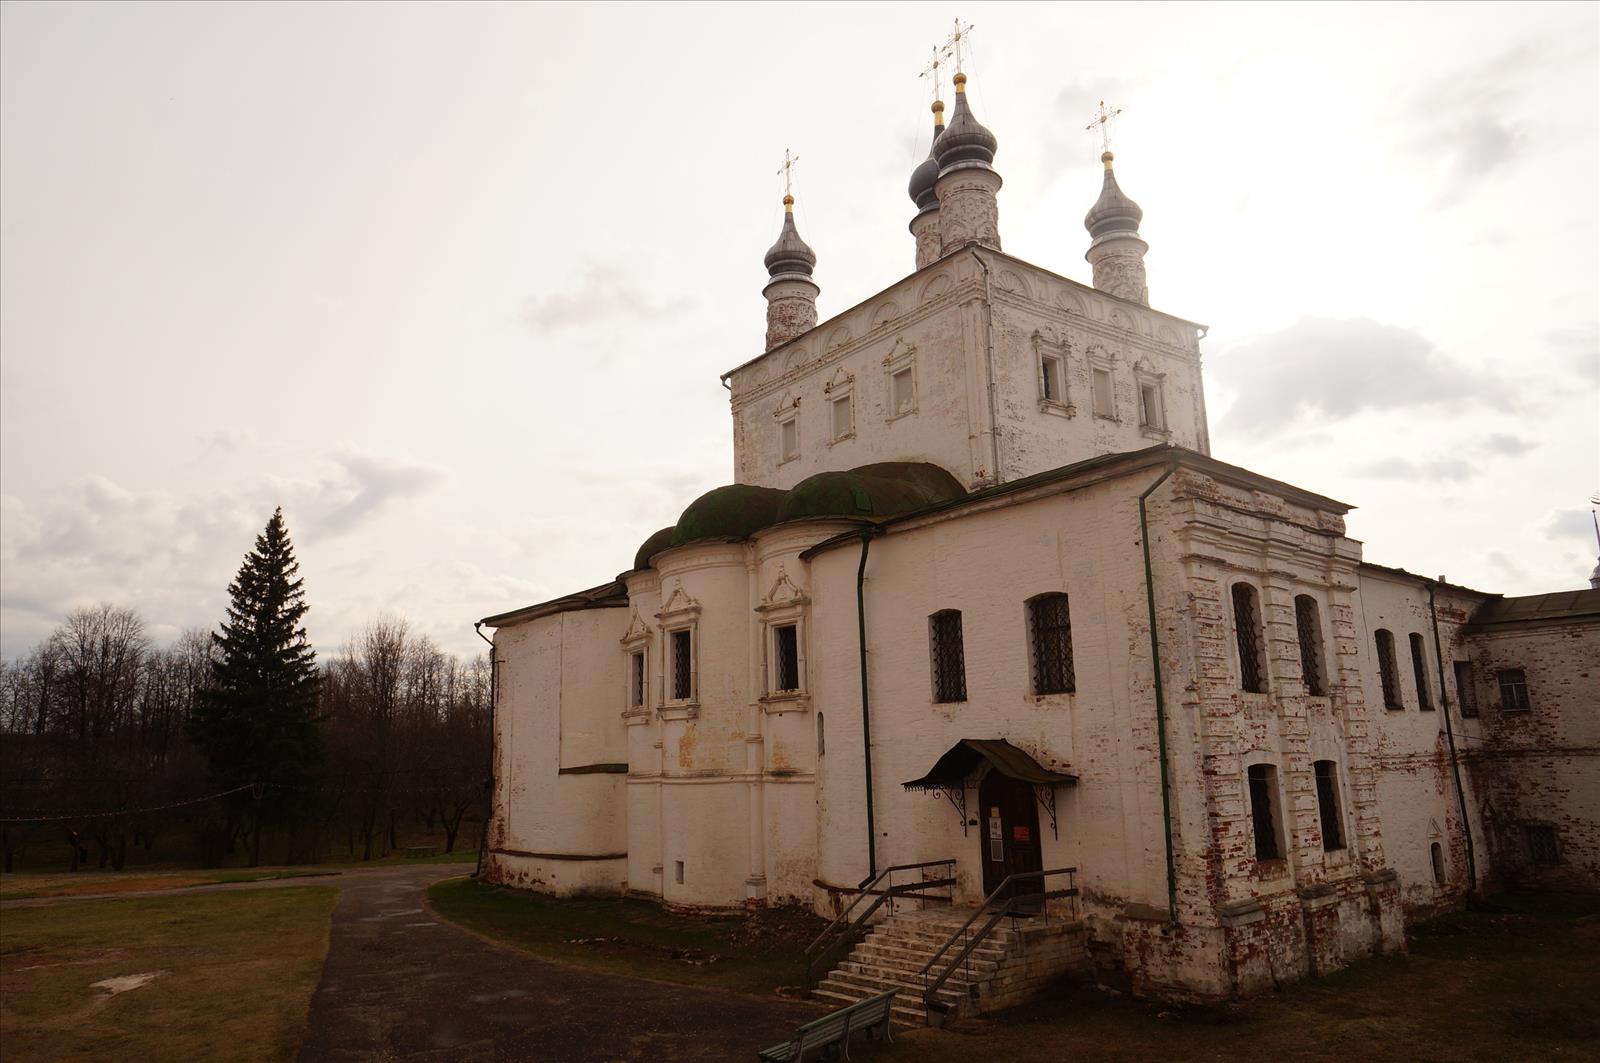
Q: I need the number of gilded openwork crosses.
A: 4